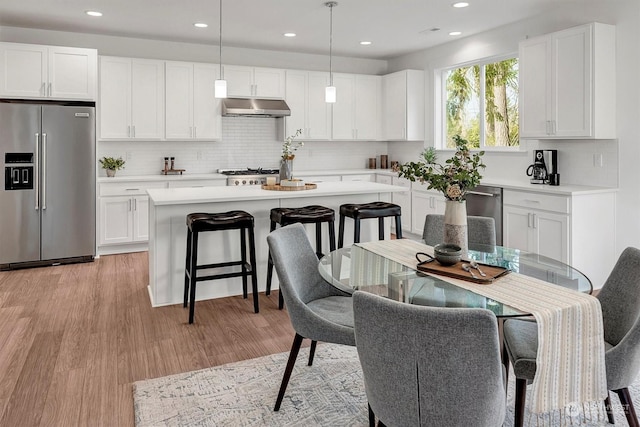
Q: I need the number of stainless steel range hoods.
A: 1